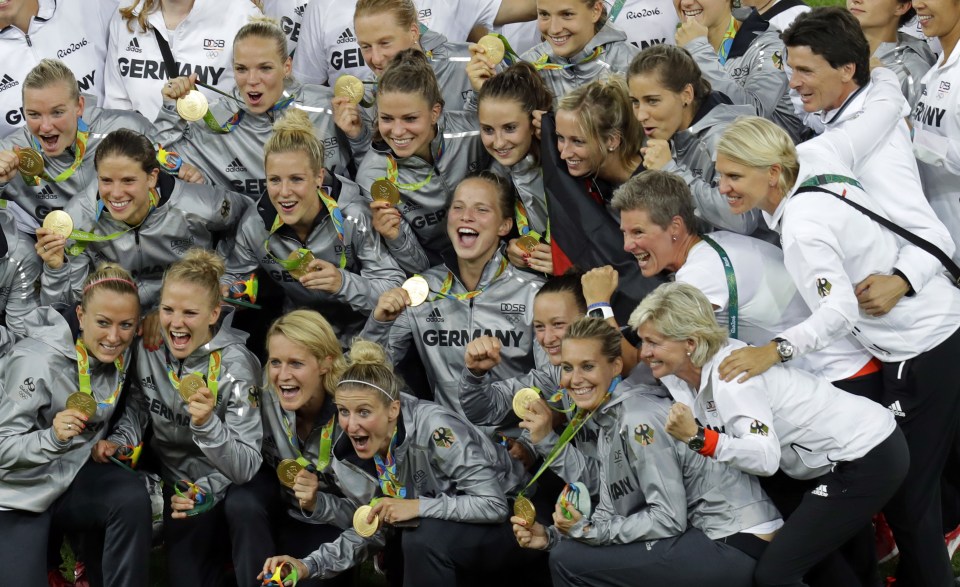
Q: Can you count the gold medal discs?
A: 15